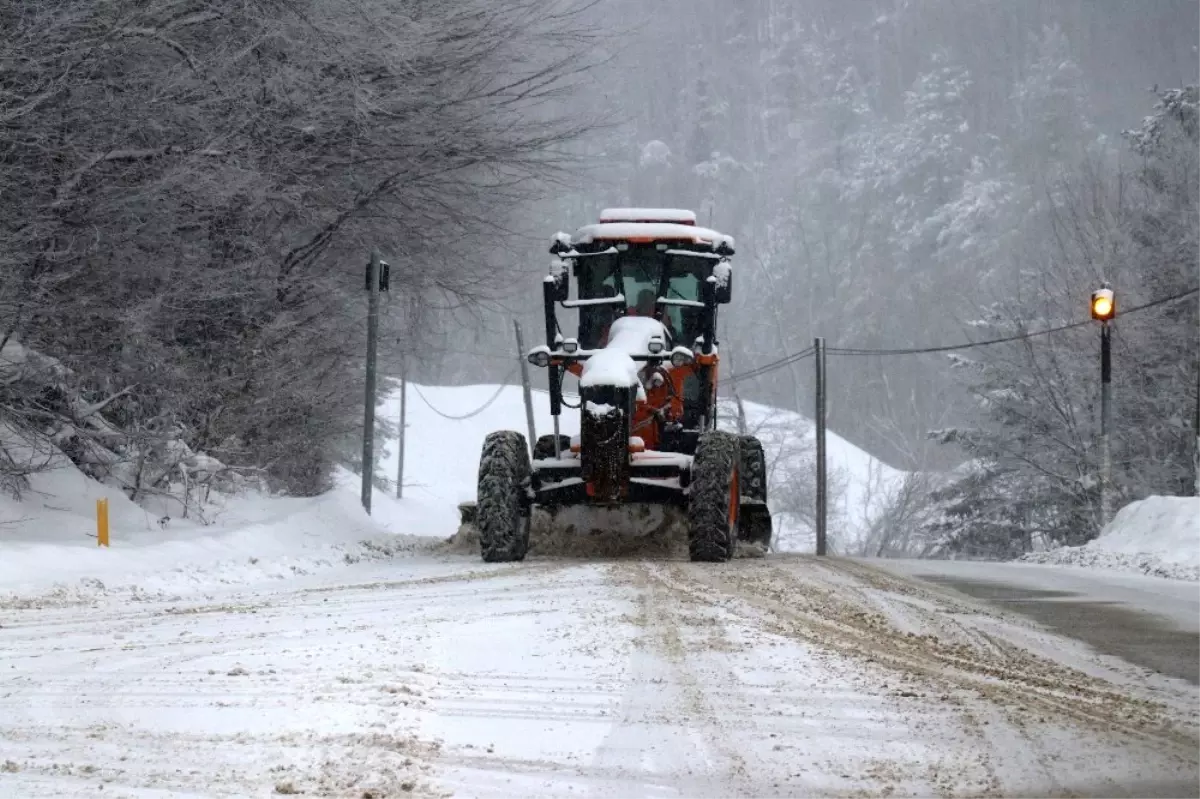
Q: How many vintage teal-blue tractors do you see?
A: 0